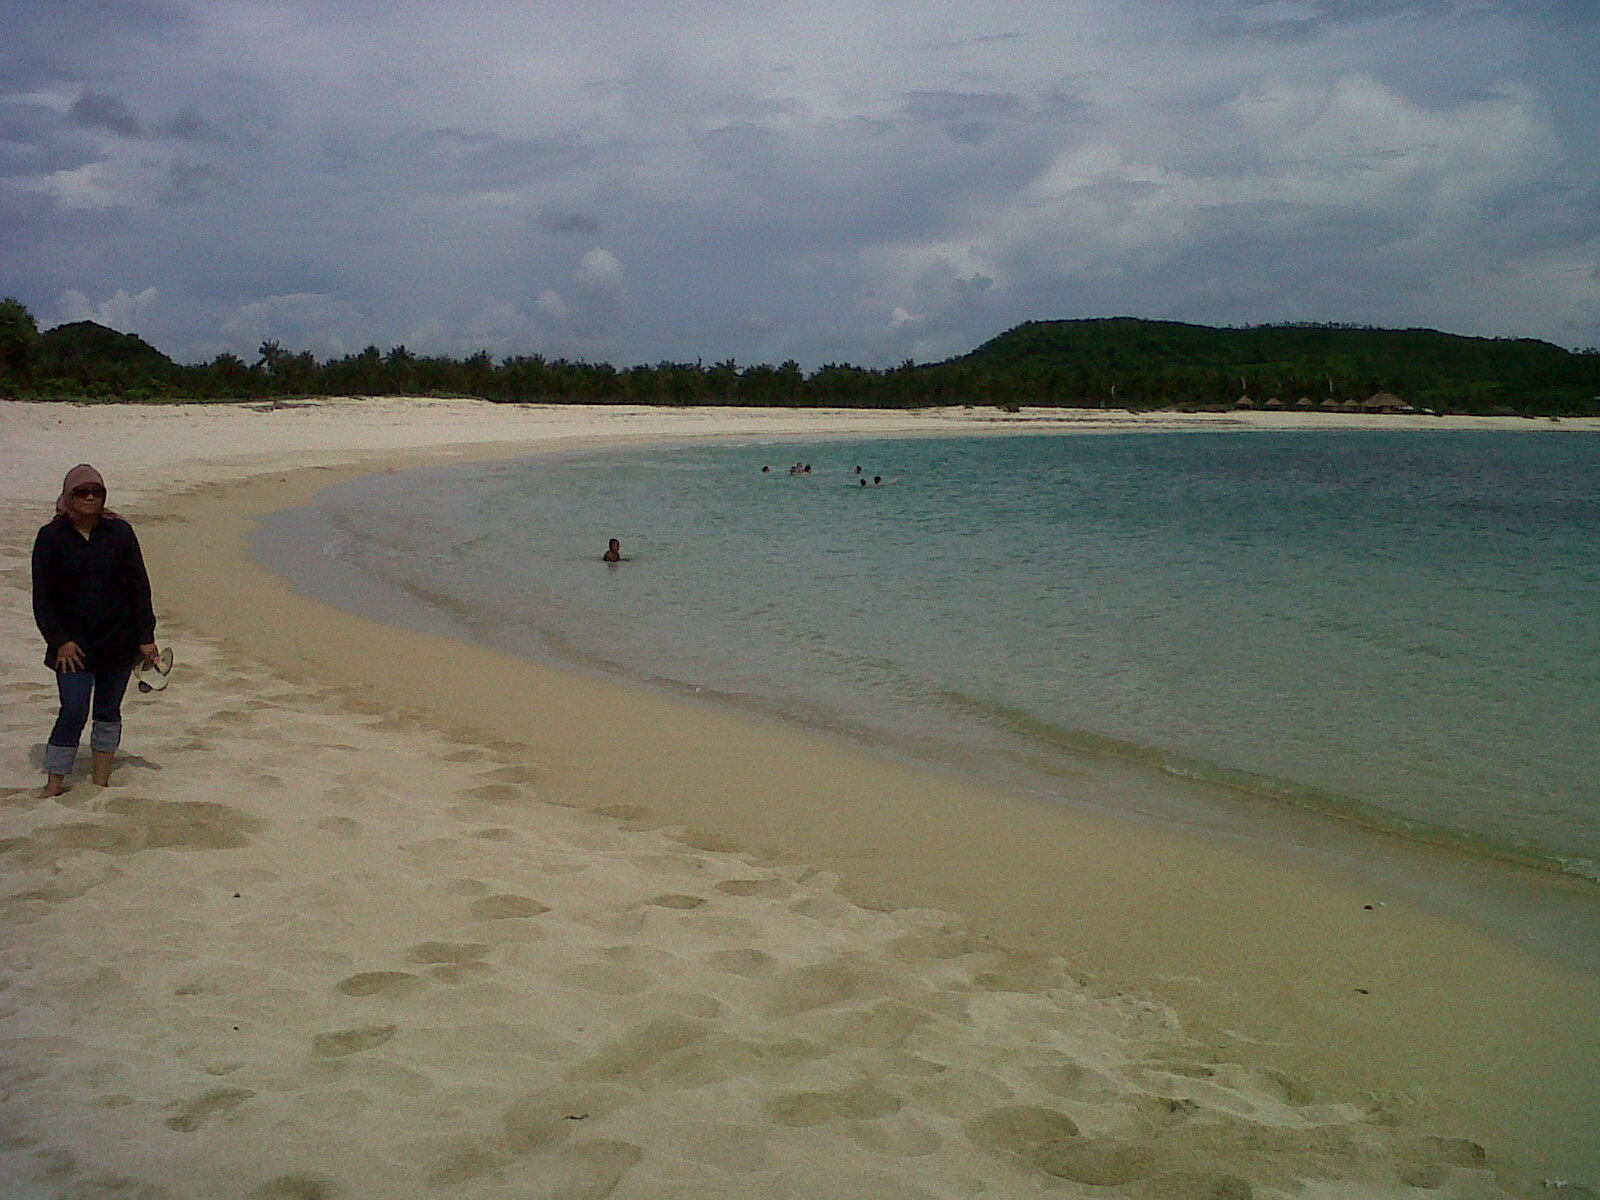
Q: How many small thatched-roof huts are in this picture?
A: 5